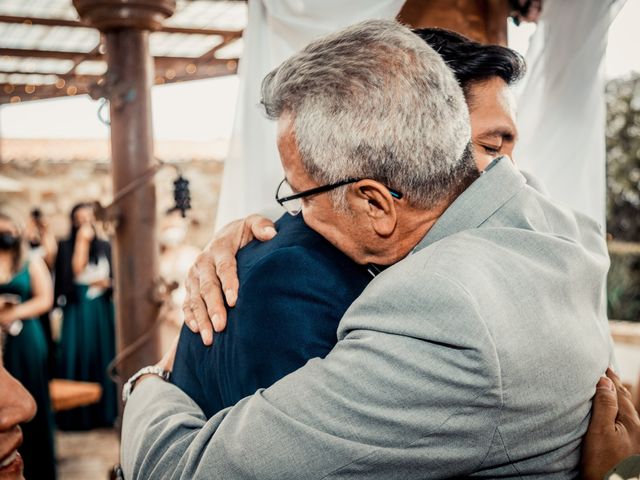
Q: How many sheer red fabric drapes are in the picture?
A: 0